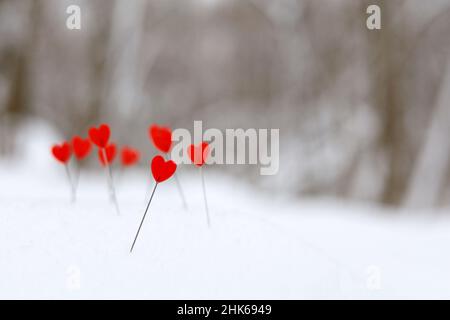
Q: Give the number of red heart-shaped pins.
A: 8